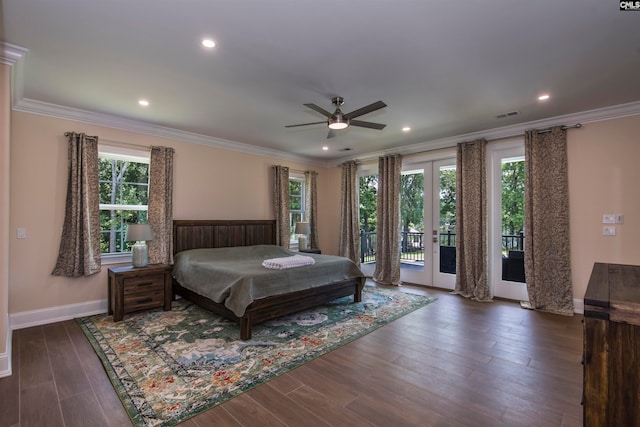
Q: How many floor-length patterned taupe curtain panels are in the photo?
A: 4